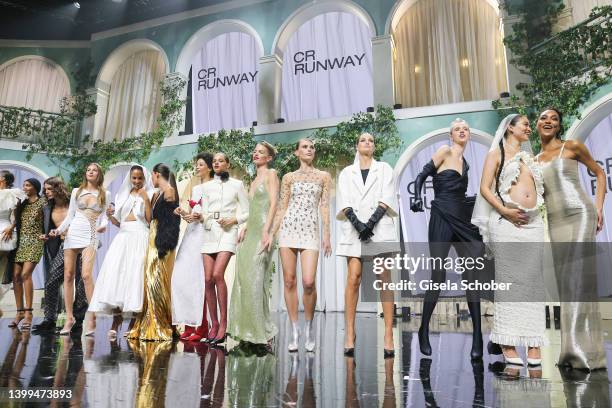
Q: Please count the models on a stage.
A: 14